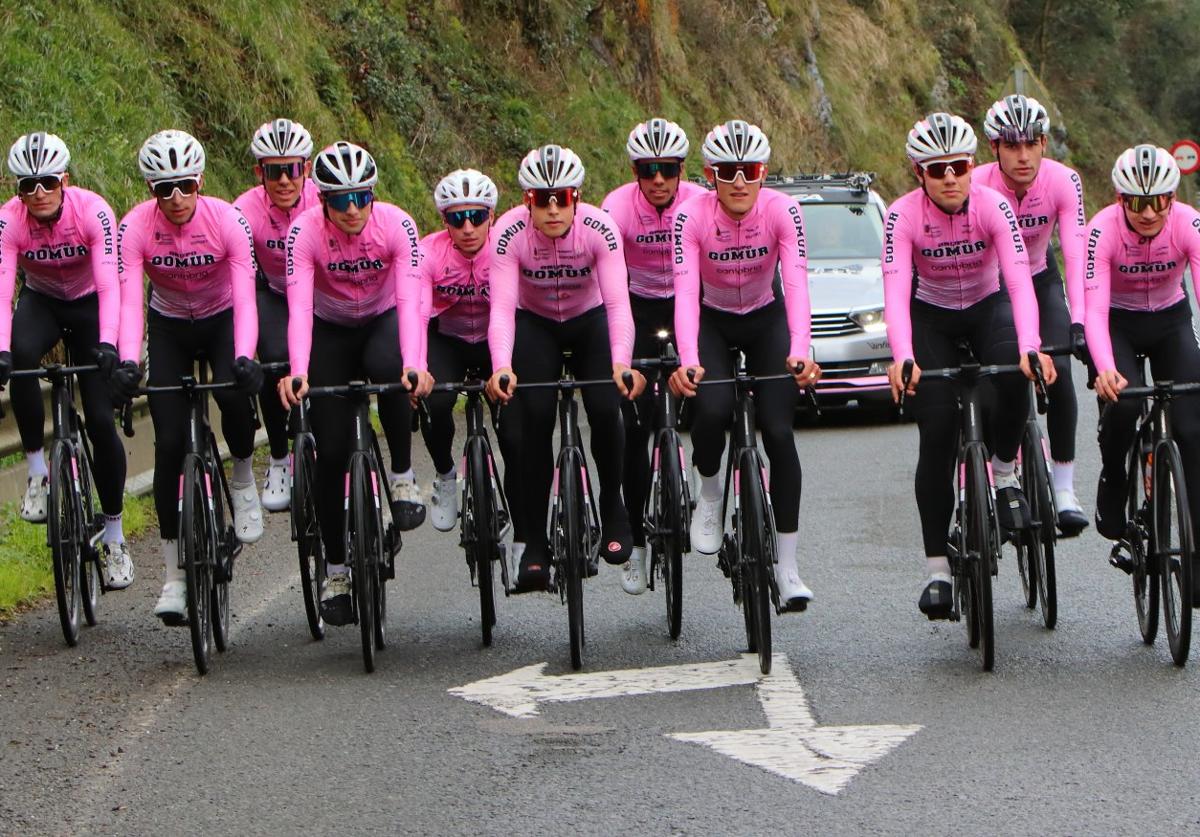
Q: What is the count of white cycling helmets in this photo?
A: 11